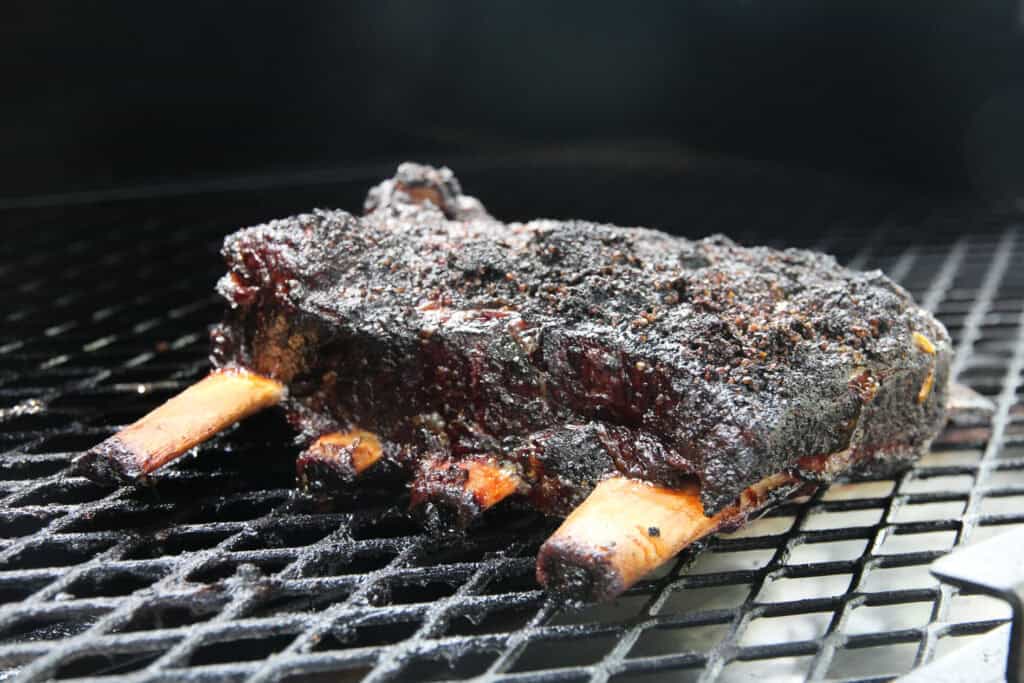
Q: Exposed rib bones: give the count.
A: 4